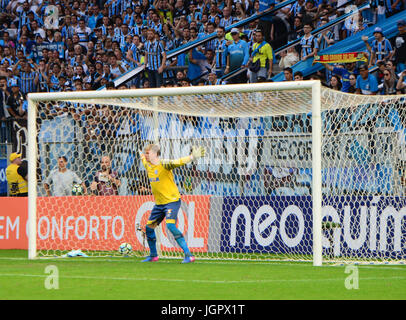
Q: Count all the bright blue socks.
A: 2